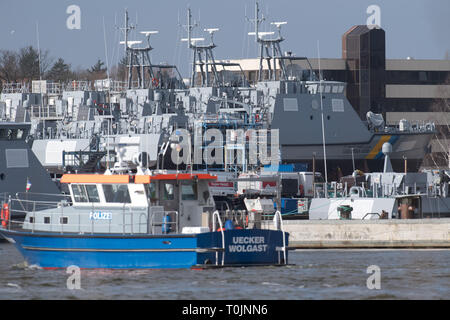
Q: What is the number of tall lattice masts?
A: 3